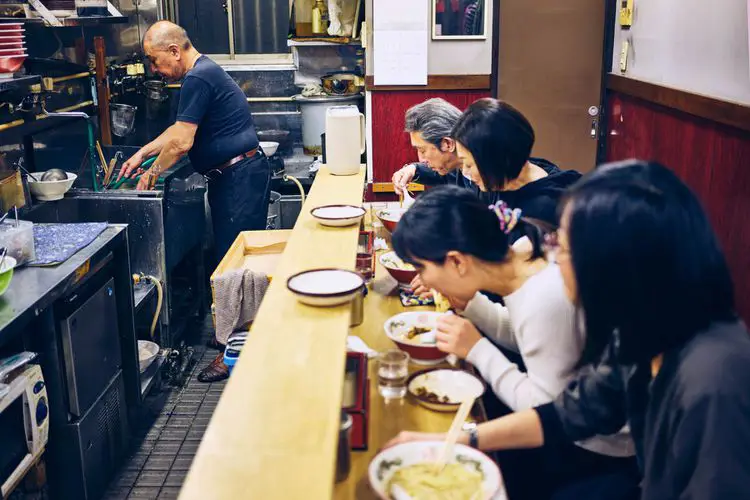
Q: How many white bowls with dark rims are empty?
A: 2